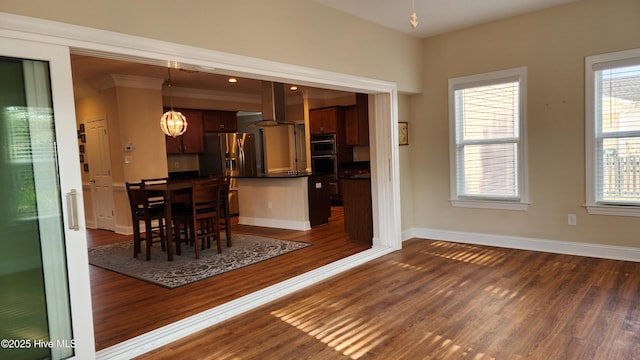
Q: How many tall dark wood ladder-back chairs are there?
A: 4